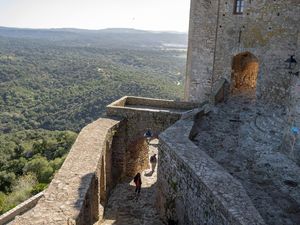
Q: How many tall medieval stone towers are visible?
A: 1